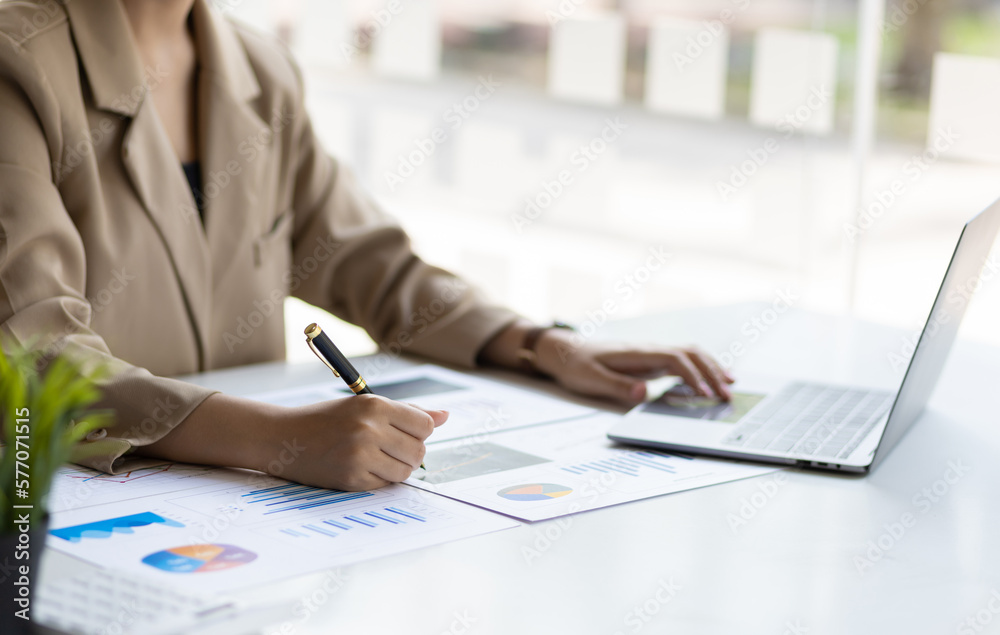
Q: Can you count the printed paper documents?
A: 3